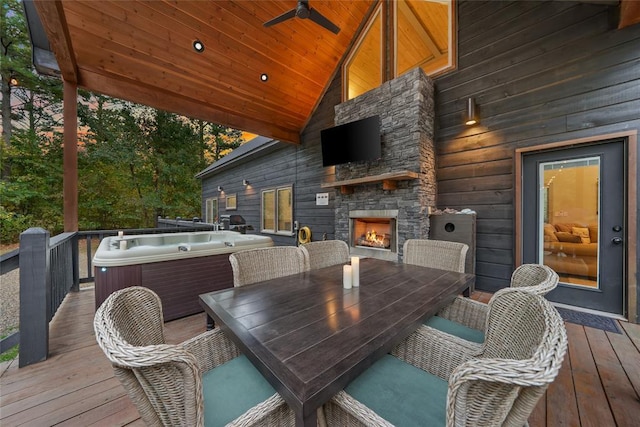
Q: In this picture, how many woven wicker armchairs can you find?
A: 6